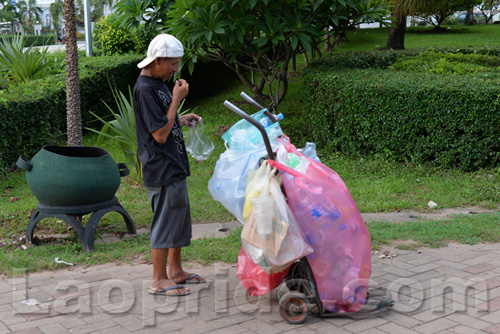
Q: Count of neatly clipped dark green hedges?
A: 2